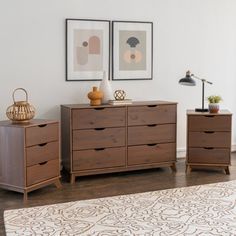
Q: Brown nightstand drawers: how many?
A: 6